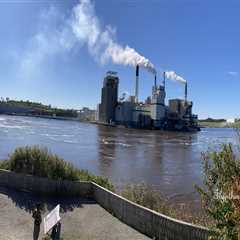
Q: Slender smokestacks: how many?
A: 4